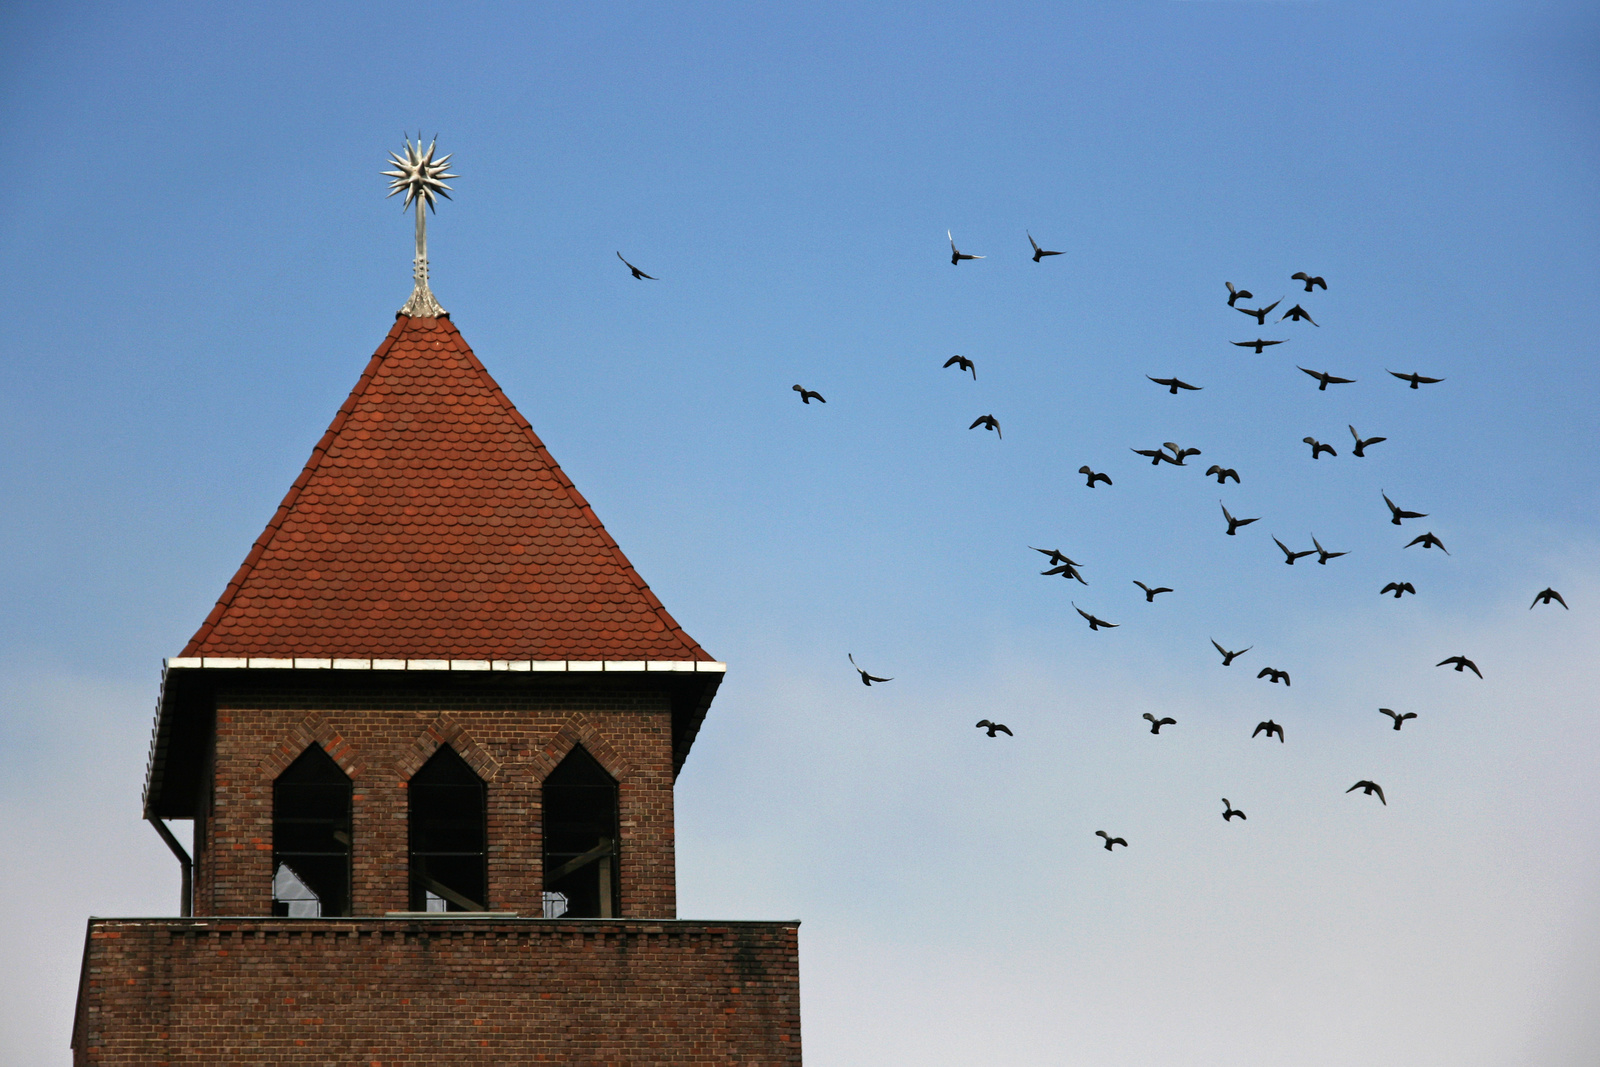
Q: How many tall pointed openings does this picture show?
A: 3